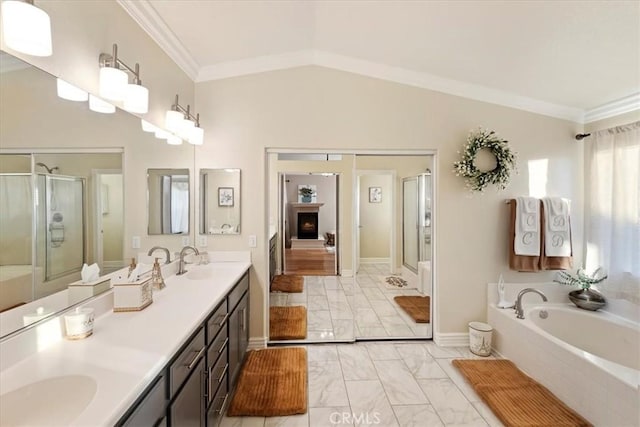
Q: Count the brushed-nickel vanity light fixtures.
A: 3